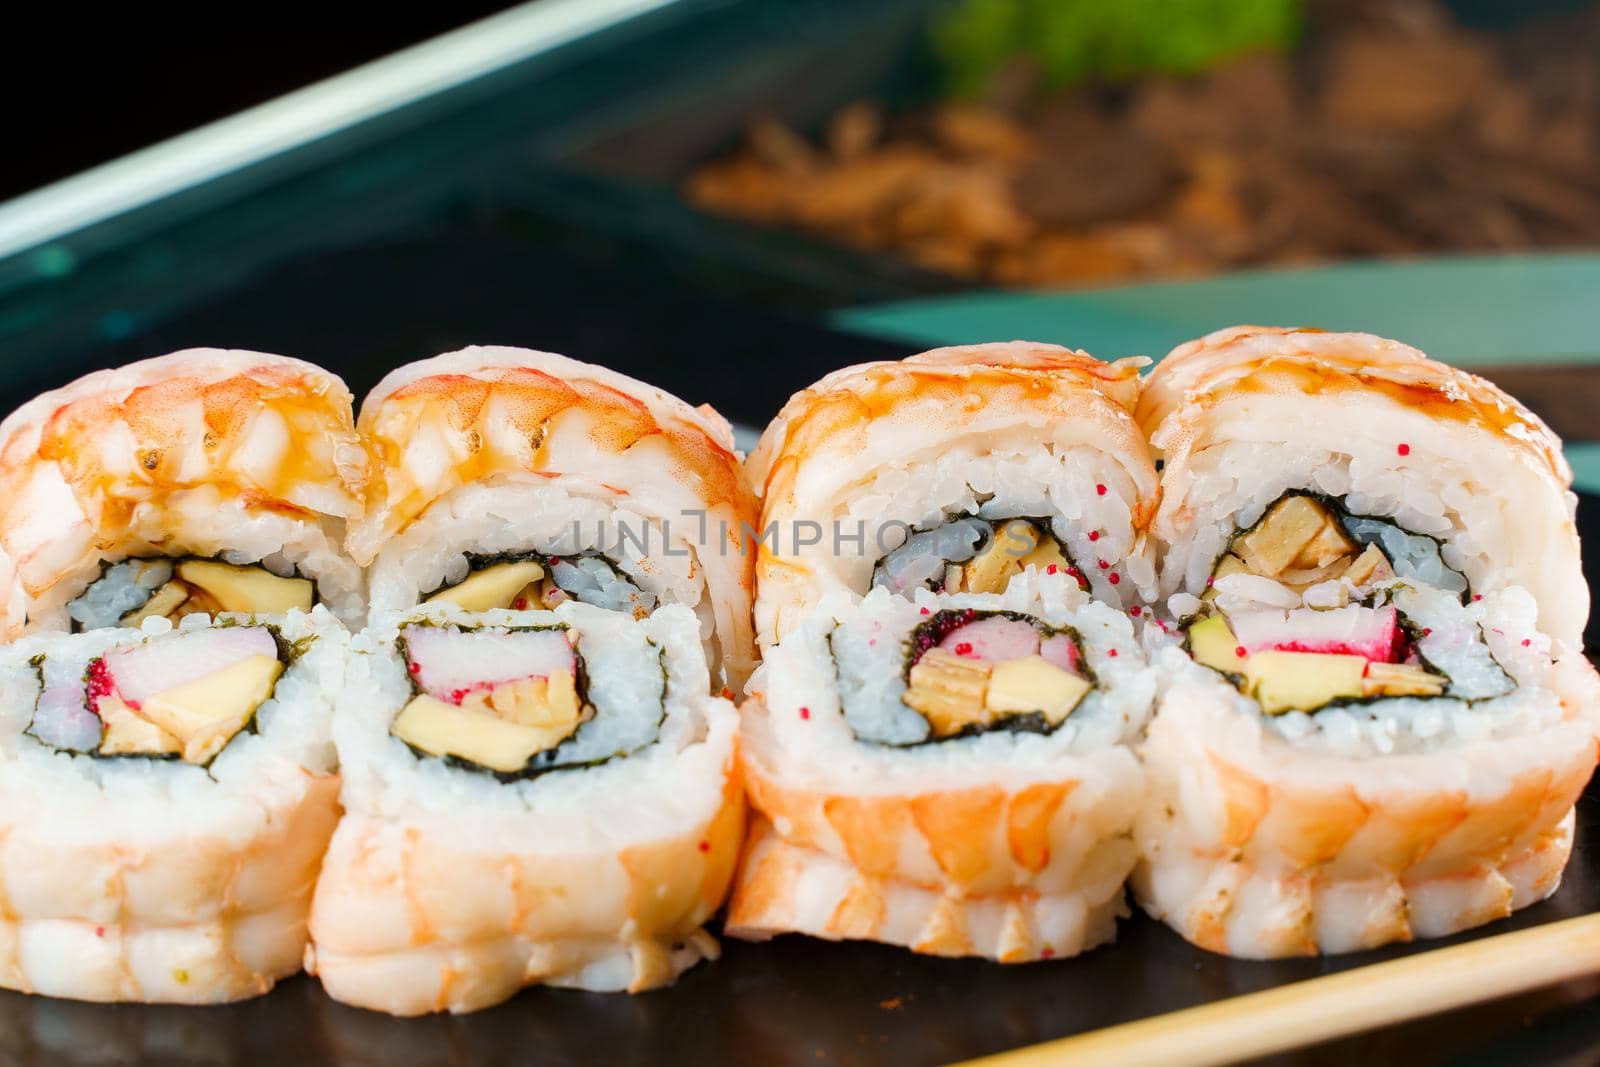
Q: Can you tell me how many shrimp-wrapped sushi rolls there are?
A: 8